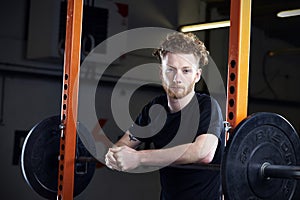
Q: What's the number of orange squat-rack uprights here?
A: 2